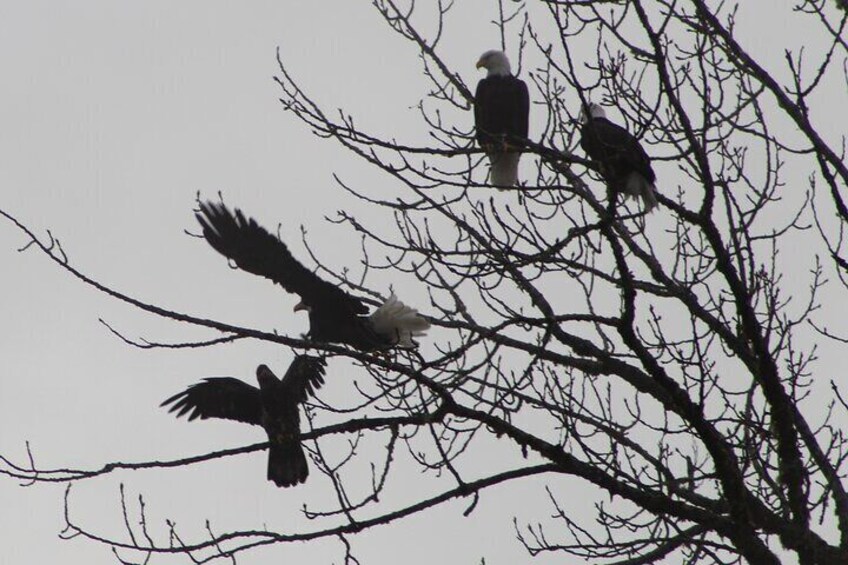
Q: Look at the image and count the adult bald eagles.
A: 3